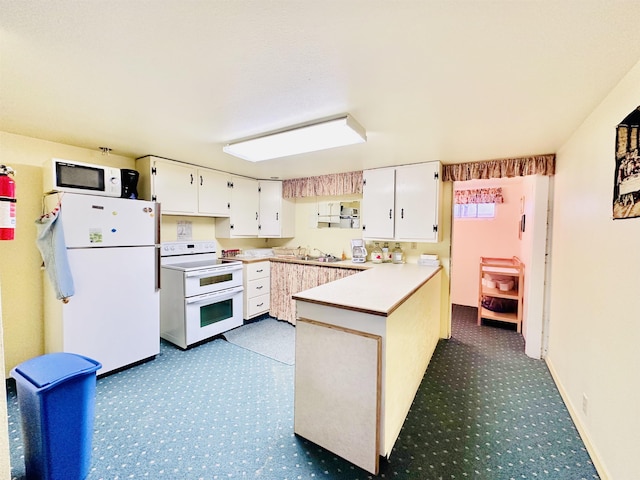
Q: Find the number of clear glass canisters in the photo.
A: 3